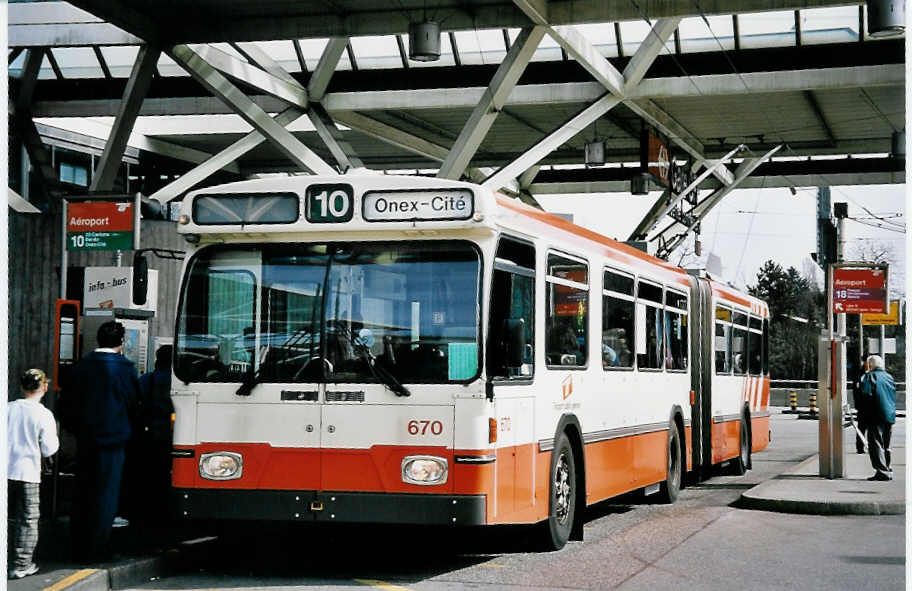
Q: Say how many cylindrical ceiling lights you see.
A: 5